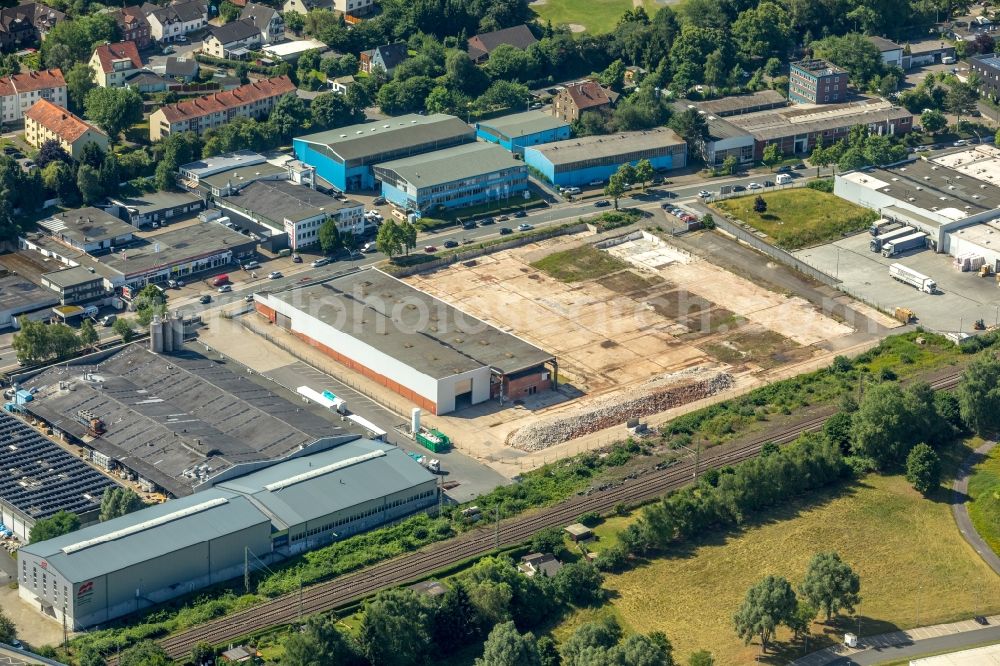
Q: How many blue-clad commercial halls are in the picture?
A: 4